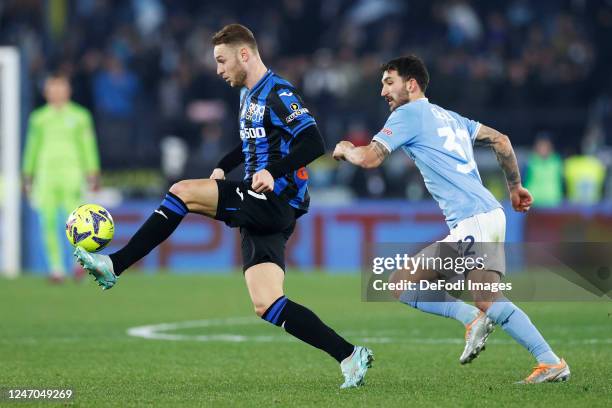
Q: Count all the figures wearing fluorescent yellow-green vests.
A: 2